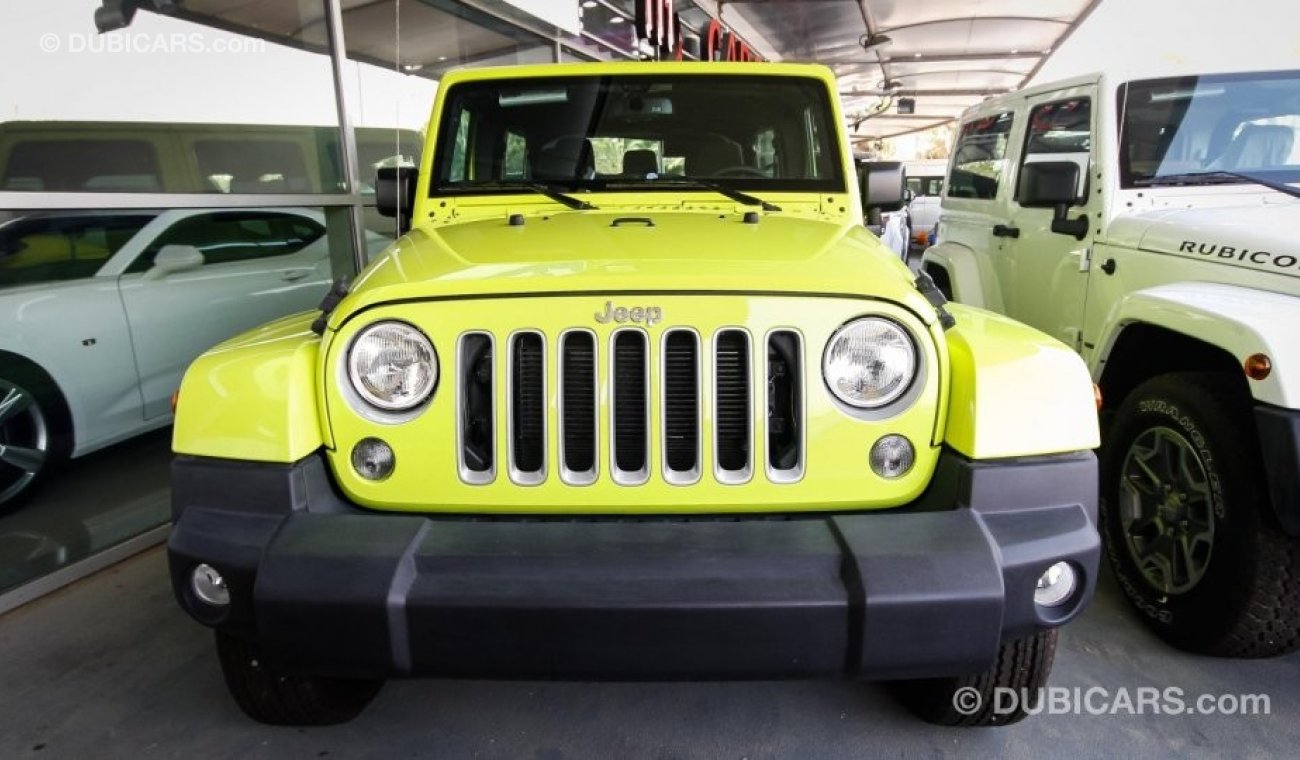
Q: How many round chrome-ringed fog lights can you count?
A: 2